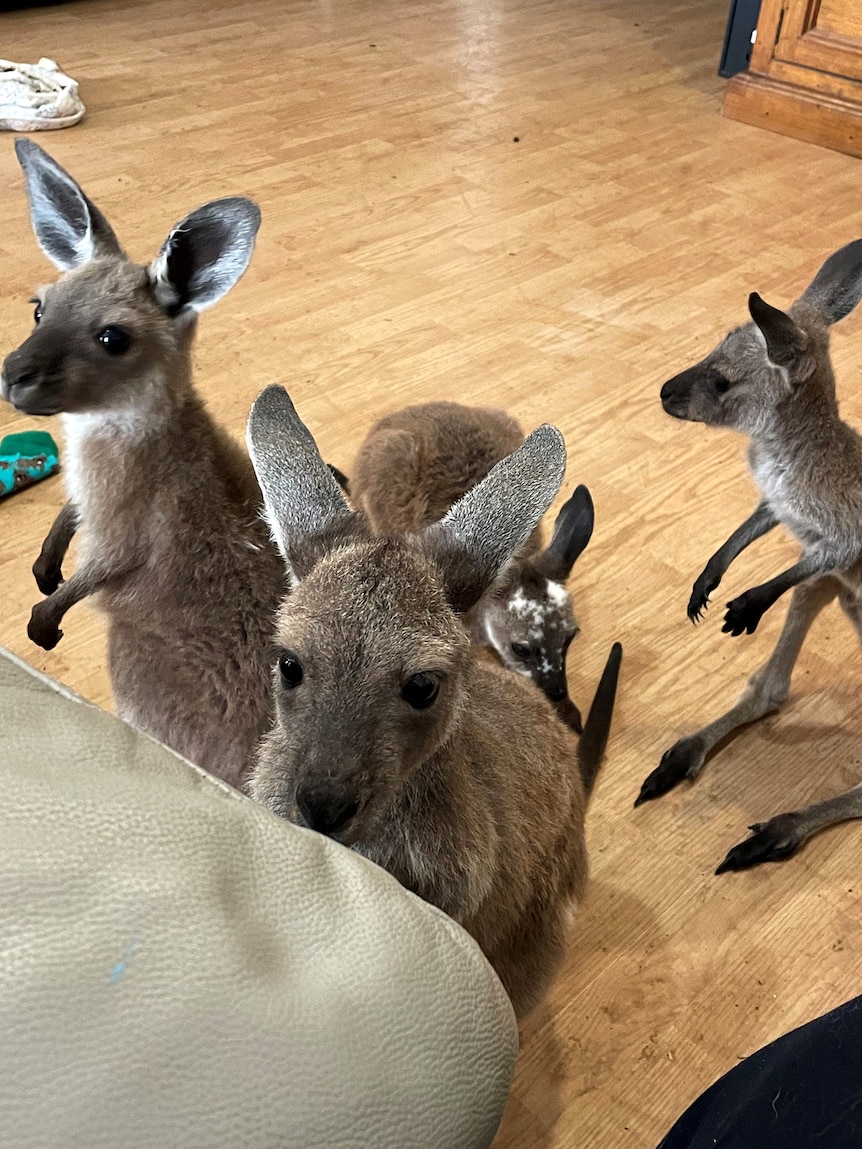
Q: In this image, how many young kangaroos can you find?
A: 4